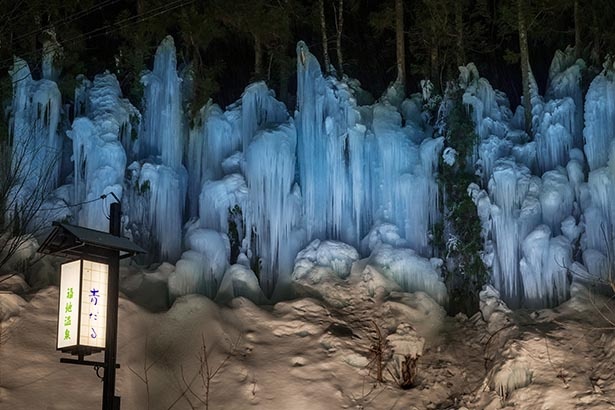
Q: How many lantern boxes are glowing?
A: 1